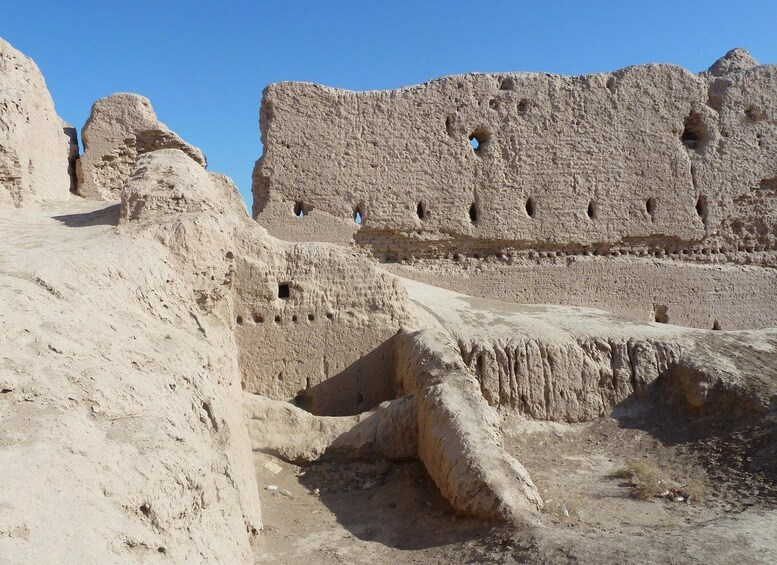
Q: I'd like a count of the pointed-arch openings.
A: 8